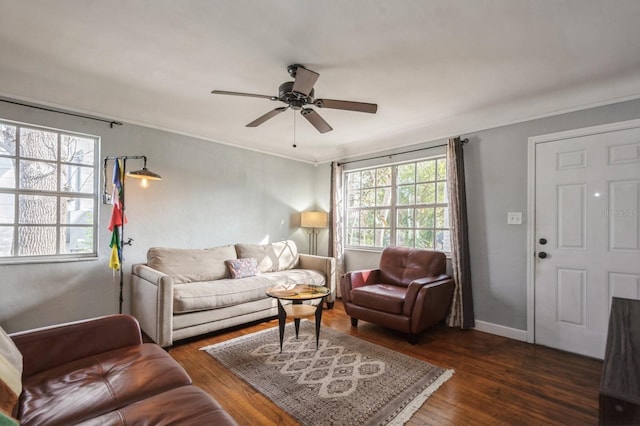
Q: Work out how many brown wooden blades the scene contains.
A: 5